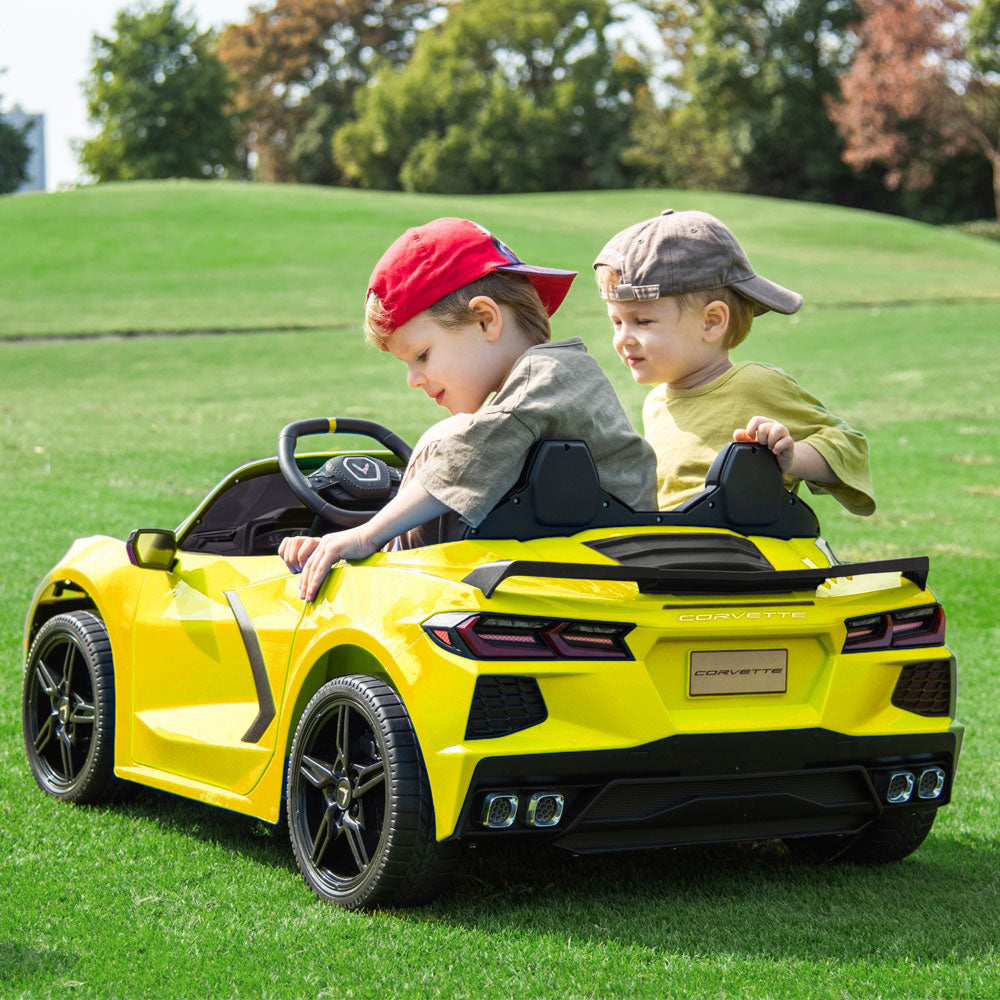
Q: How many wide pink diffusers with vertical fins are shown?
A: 0